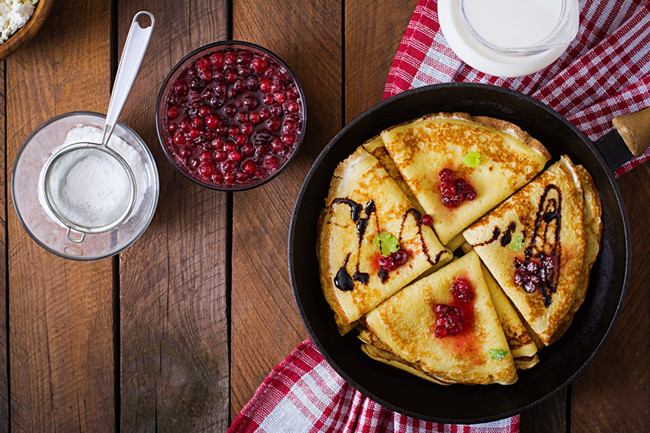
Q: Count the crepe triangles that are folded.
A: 4